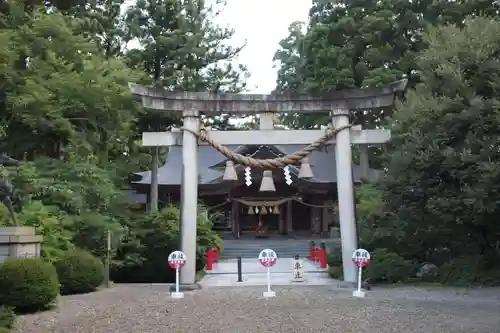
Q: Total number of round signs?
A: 3